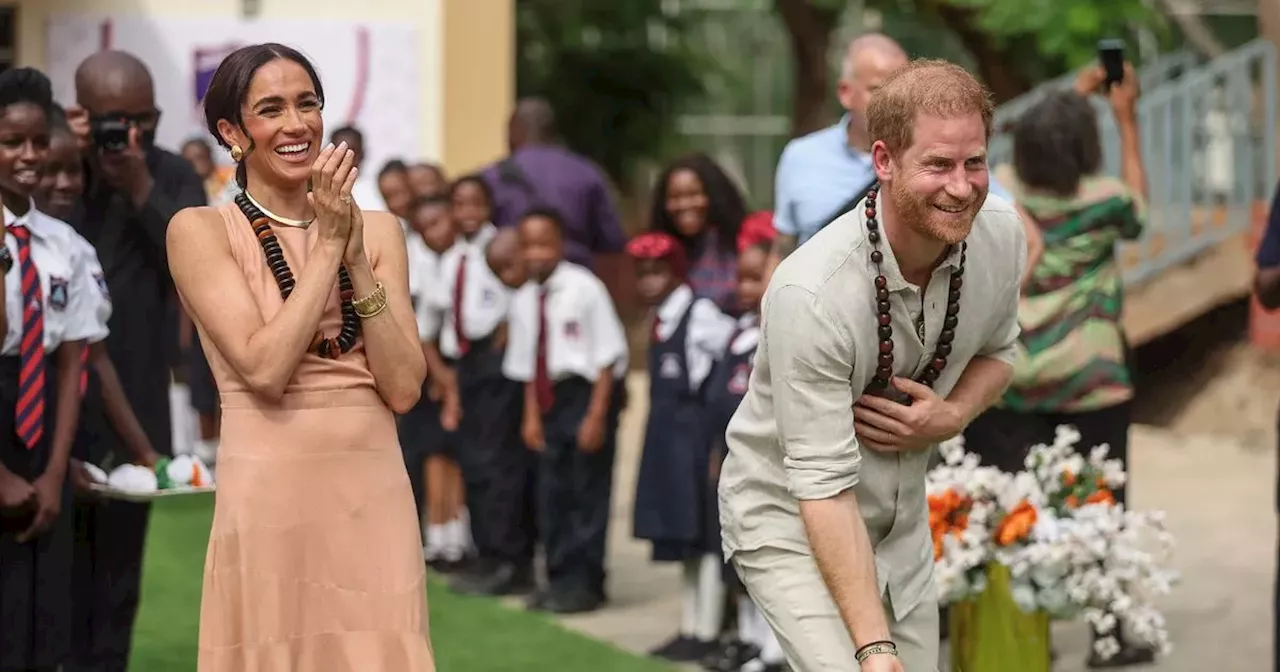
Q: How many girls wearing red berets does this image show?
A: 2